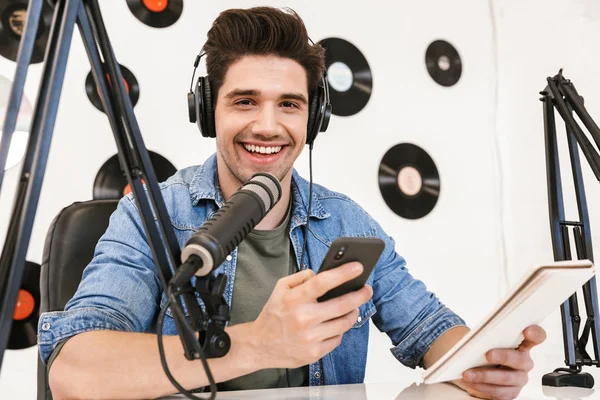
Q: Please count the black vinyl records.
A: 8